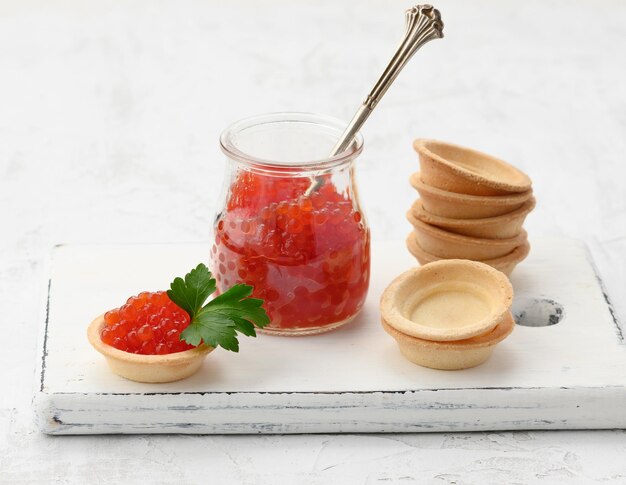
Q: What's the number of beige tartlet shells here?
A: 8